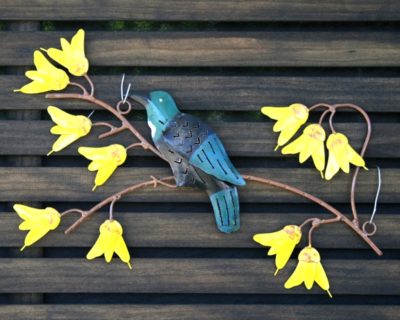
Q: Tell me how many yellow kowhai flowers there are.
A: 11